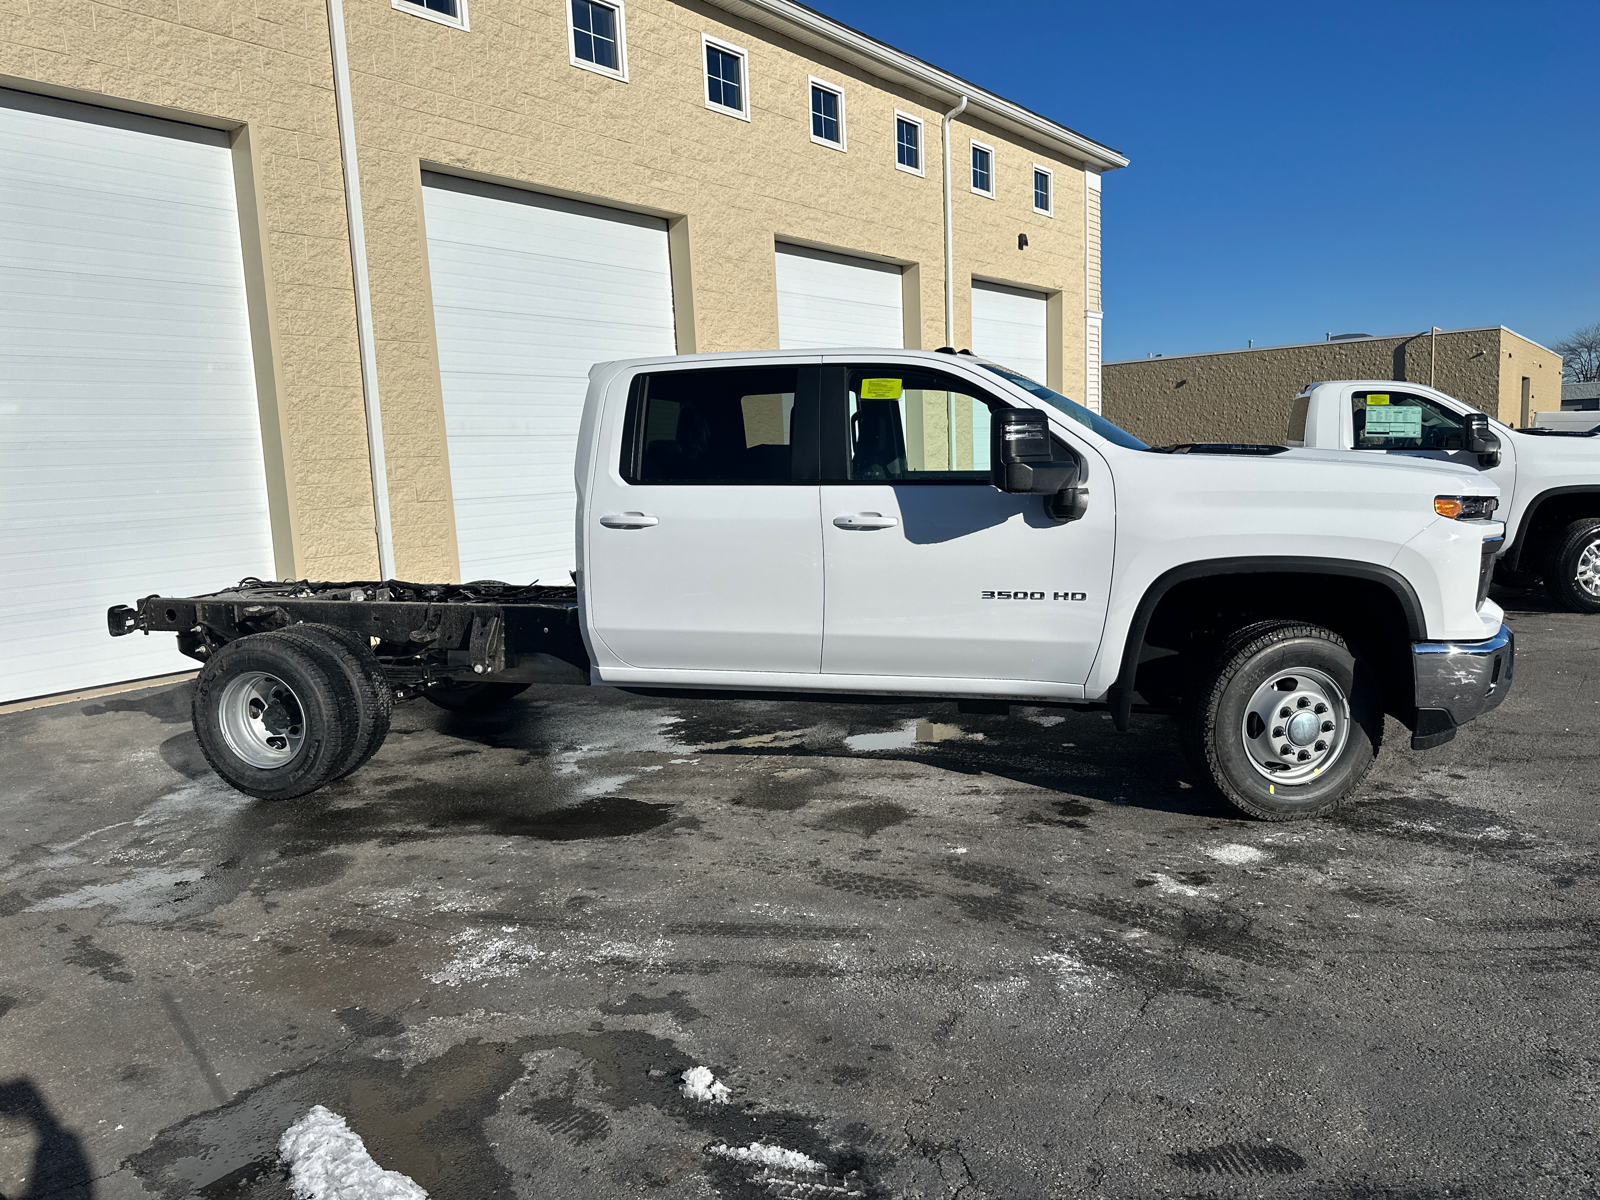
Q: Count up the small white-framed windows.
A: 7